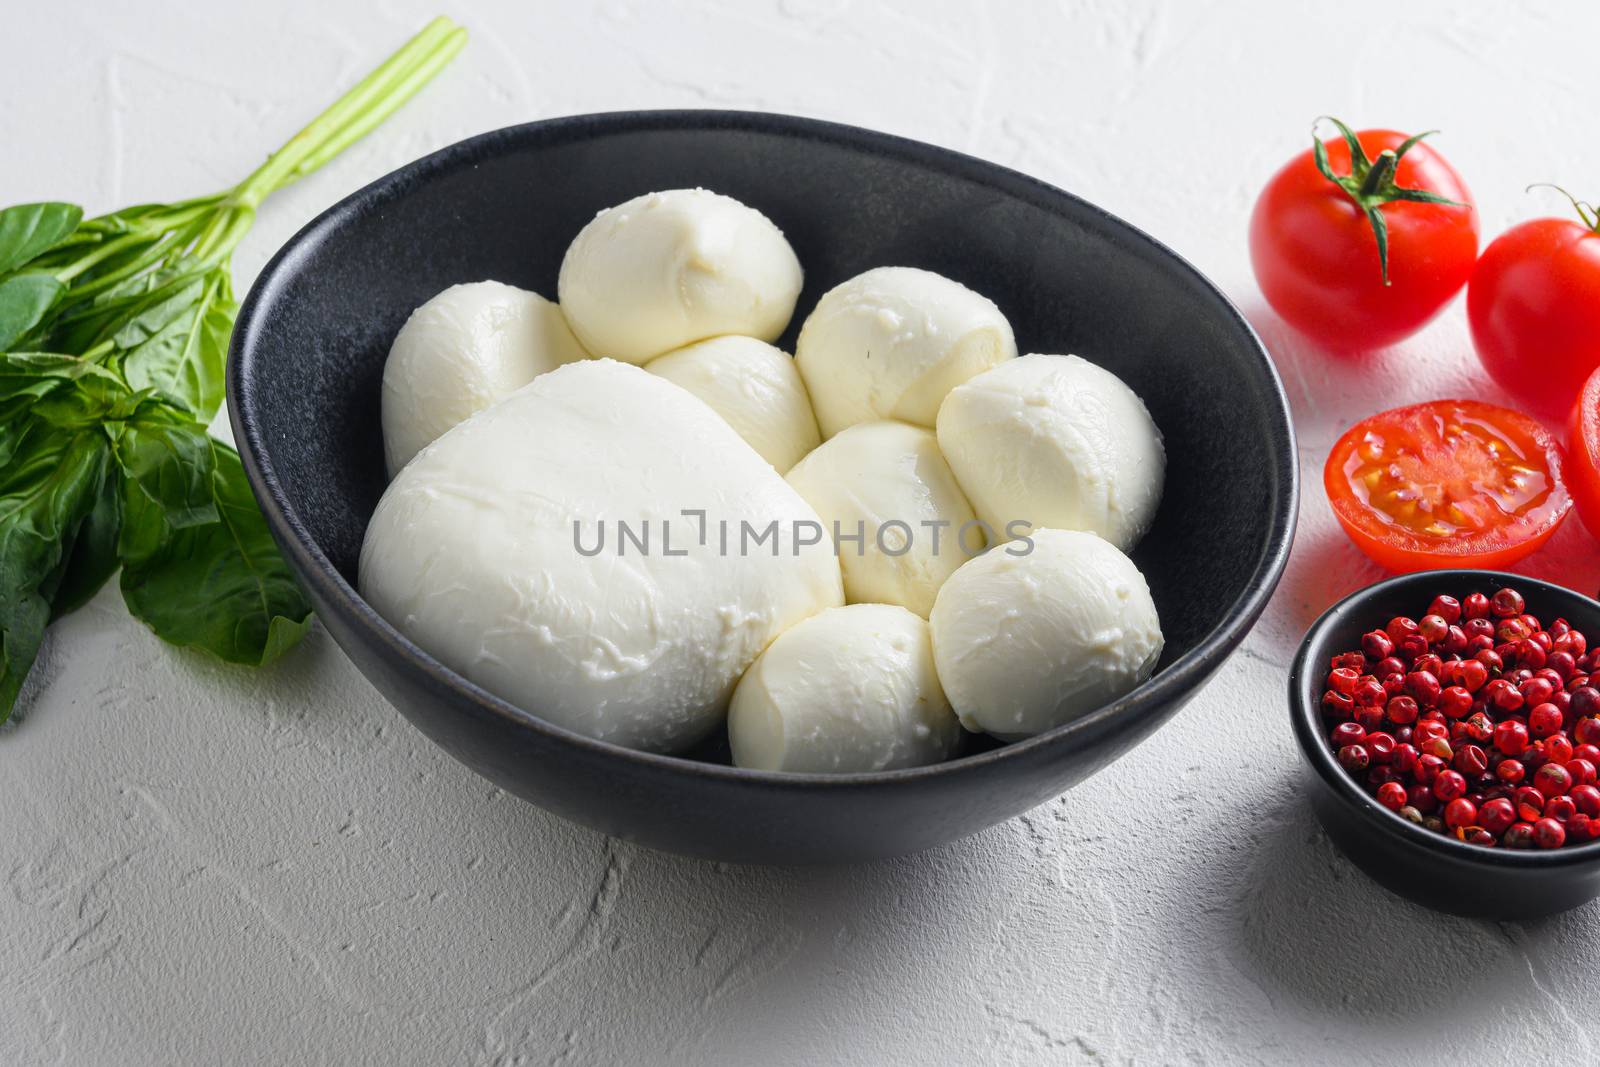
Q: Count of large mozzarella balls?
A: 1